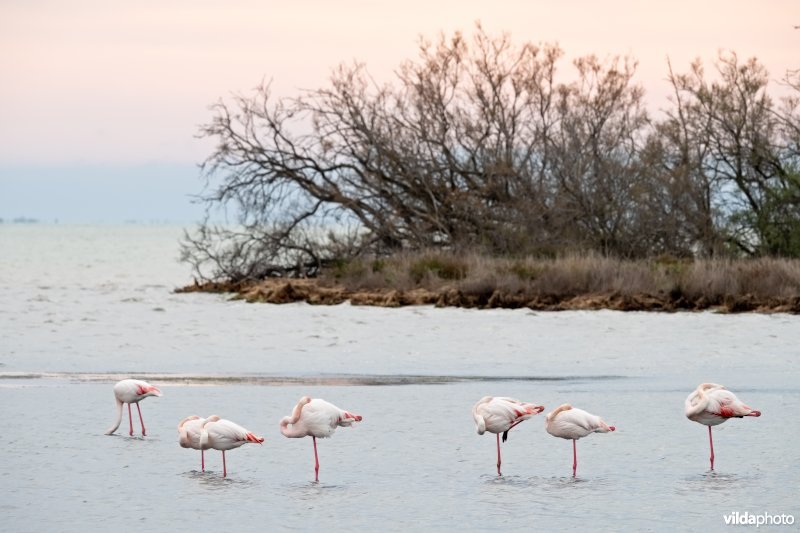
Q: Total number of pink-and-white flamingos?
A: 7